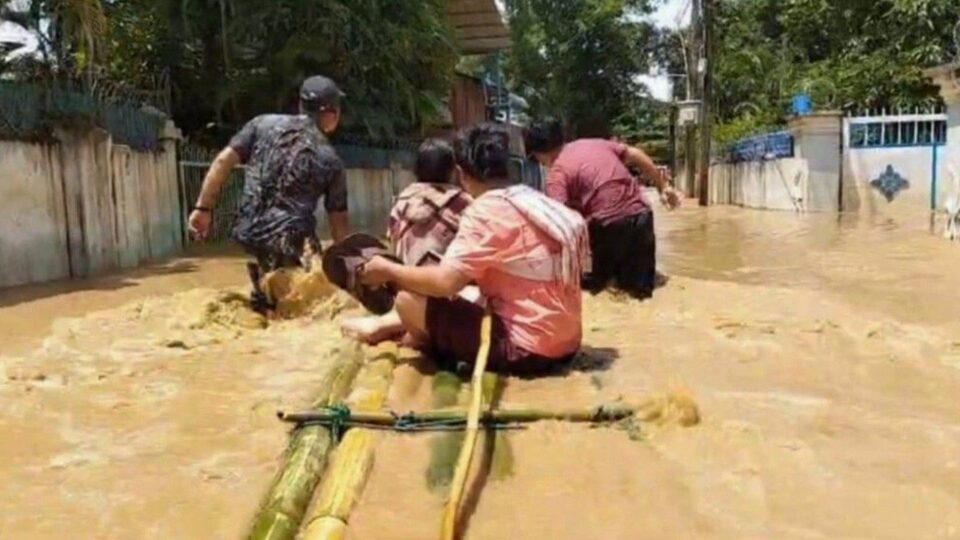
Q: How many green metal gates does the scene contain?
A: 1